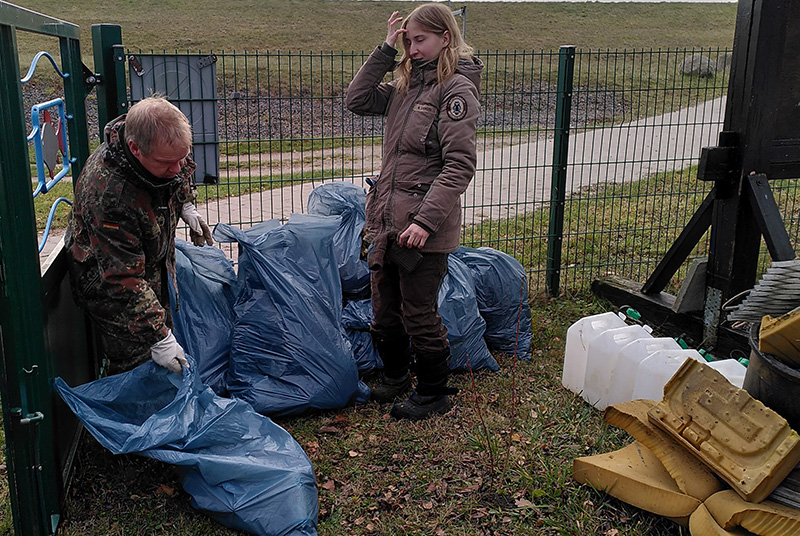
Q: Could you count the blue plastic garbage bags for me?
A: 7